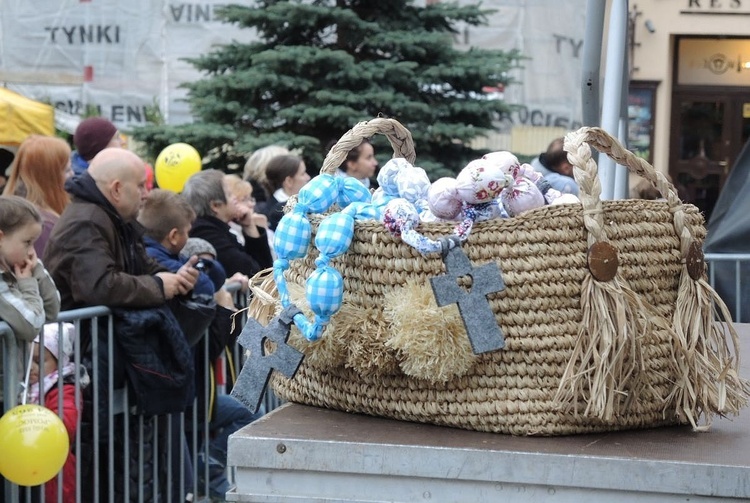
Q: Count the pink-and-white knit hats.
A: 1